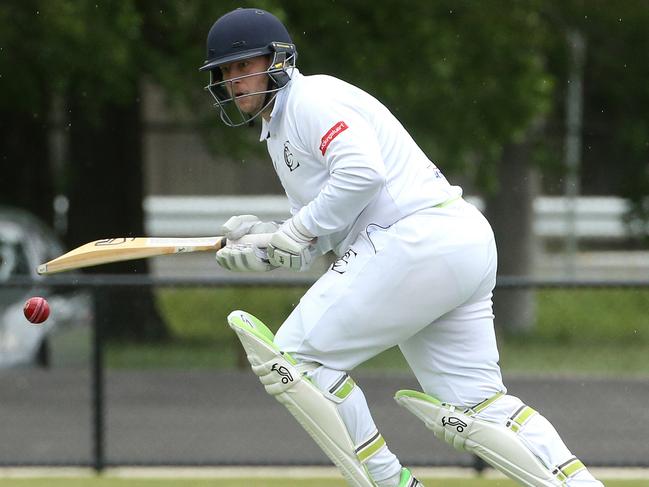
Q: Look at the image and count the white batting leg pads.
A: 2